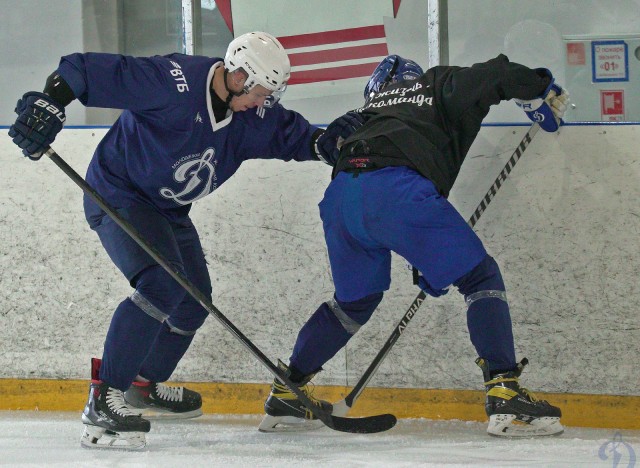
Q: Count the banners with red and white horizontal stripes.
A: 1